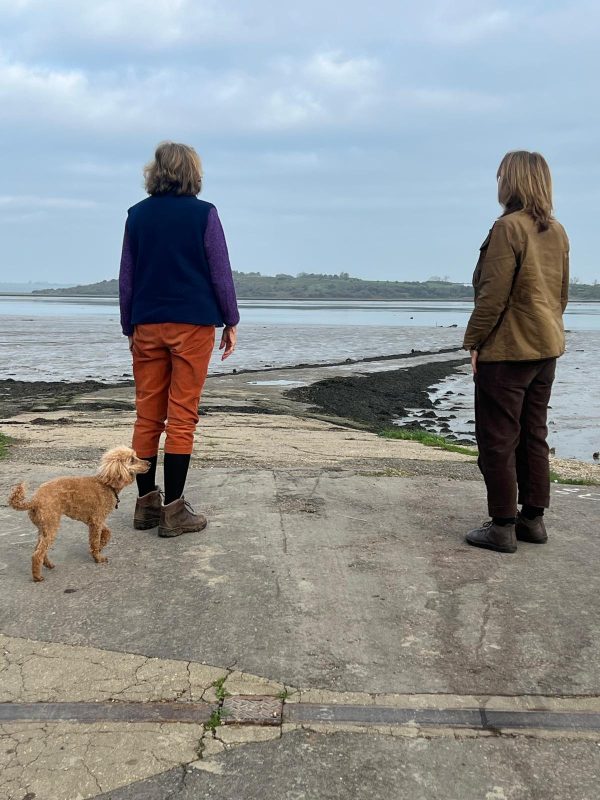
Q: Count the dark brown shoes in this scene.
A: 4